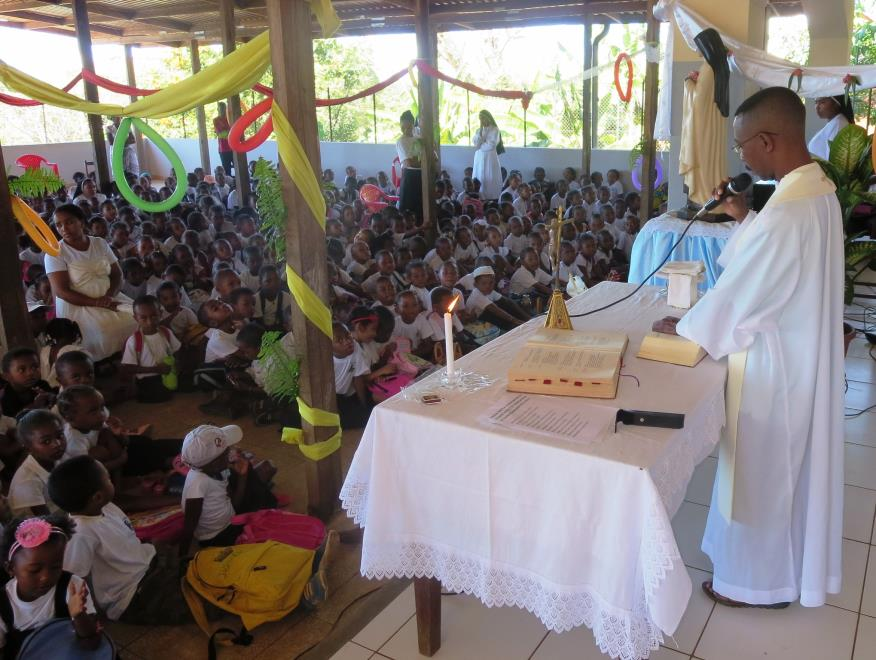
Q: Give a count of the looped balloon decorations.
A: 5